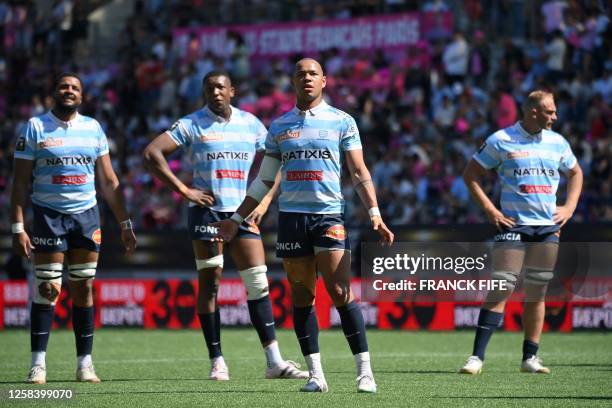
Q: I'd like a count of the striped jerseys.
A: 4